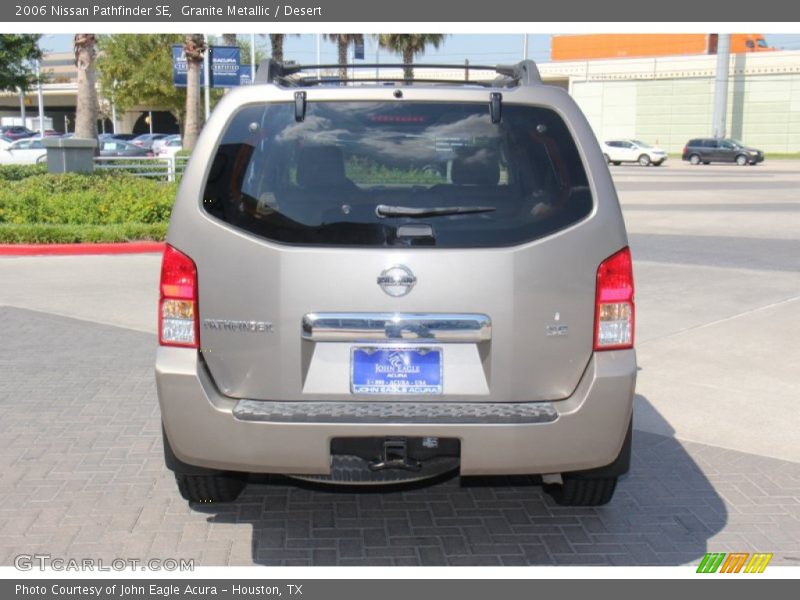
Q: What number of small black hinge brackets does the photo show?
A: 2